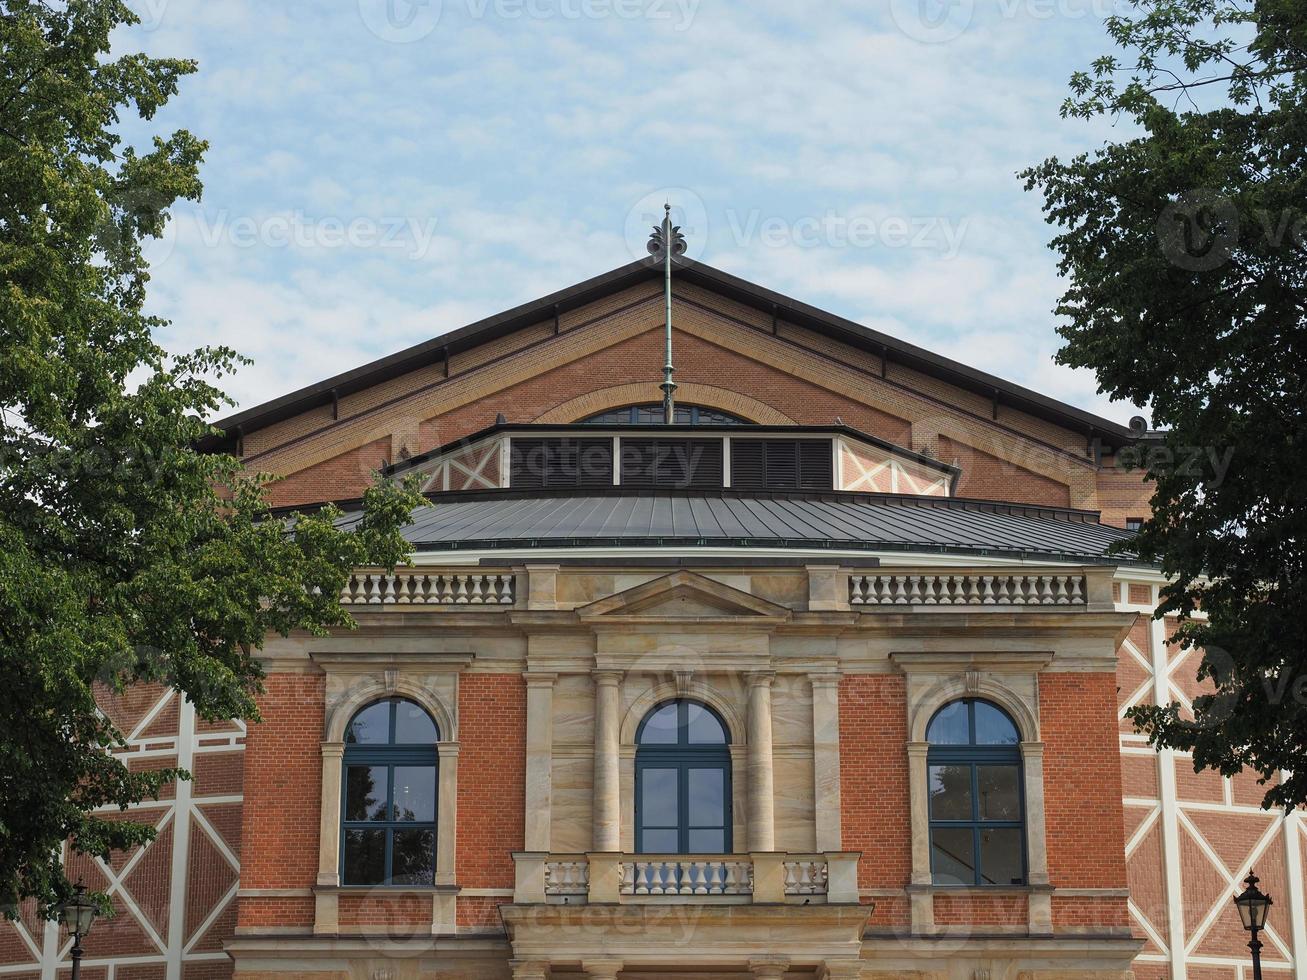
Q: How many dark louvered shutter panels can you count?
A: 3